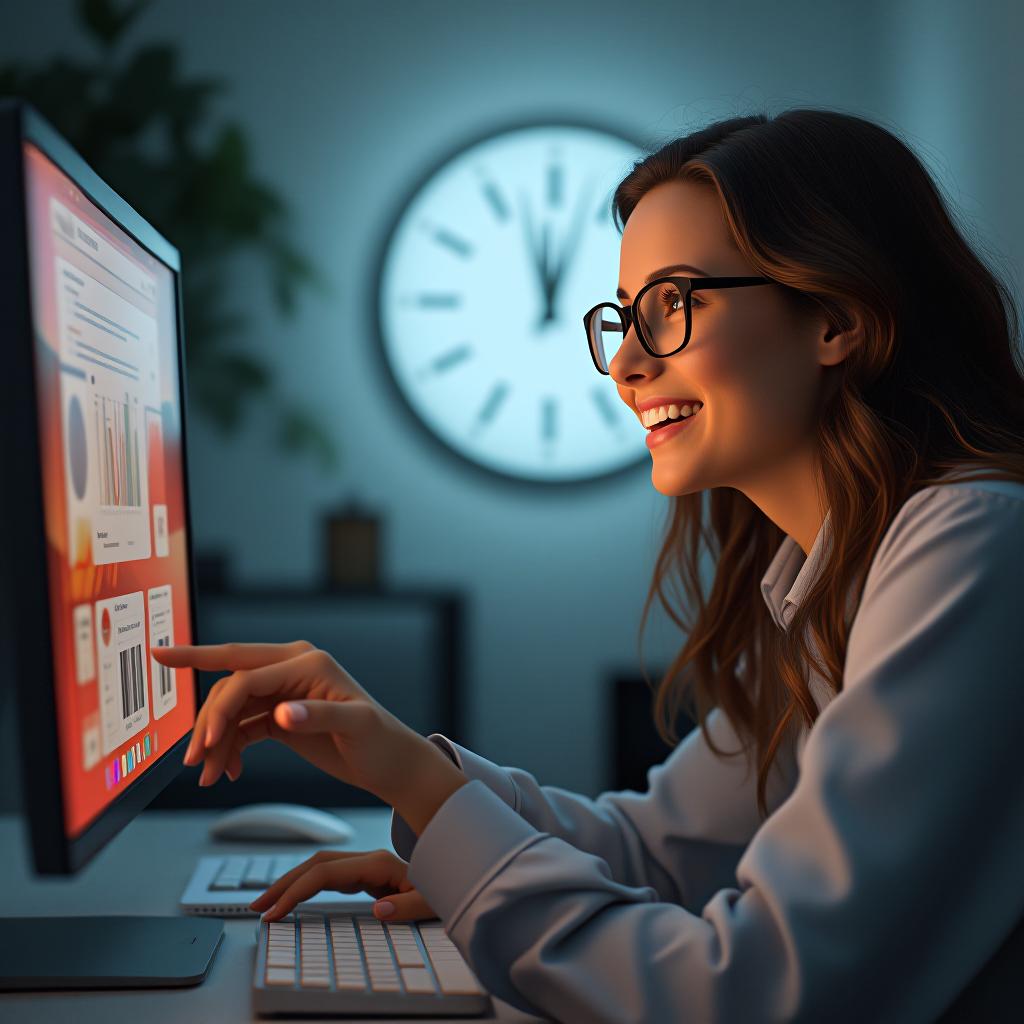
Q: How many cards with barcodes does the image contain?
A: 2